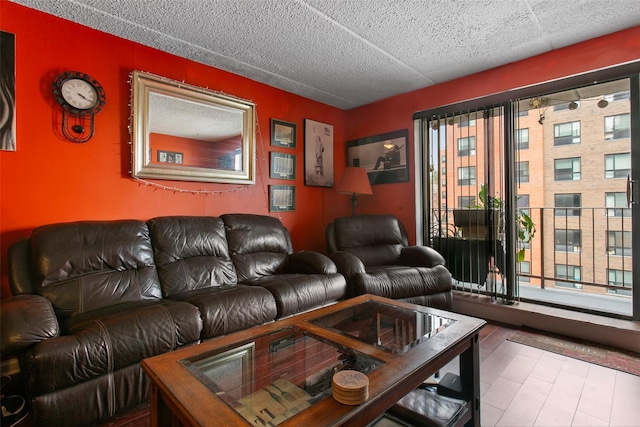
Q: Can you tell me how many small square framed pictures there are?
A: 3